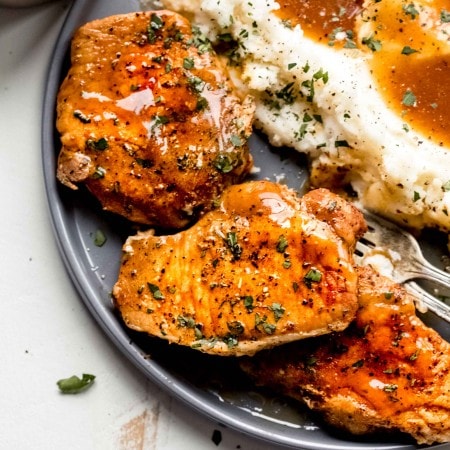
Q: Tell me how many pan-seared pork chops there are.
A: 3